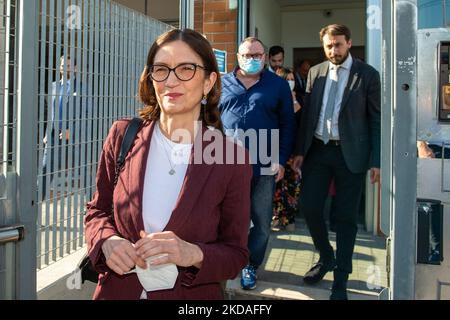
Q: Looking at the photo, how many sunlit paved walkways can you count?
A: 1